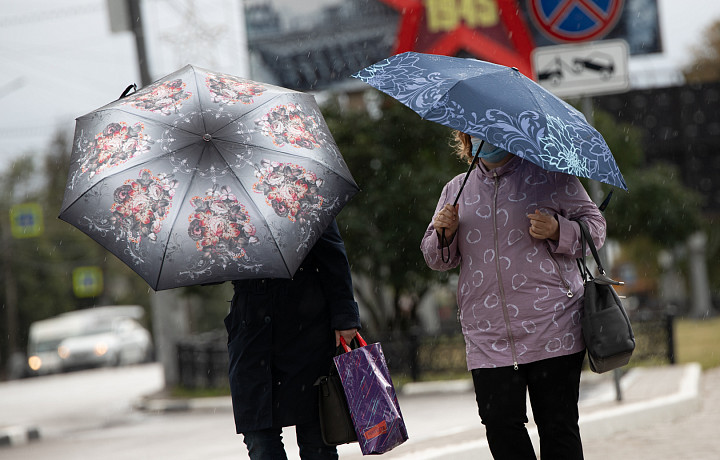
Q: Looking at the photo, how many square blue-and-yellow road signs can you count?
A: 2